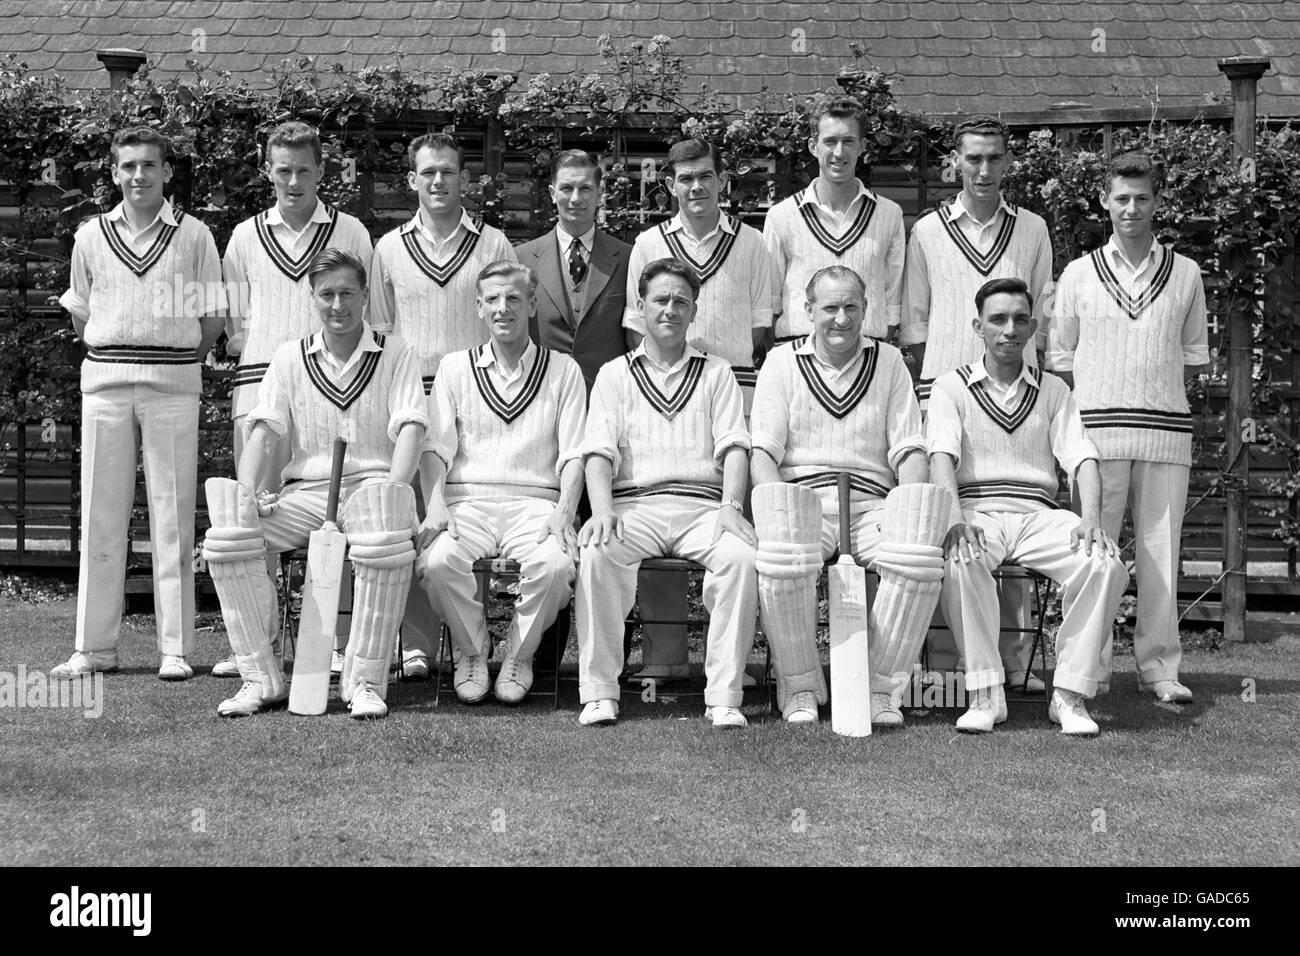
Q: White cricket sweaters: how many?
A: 12